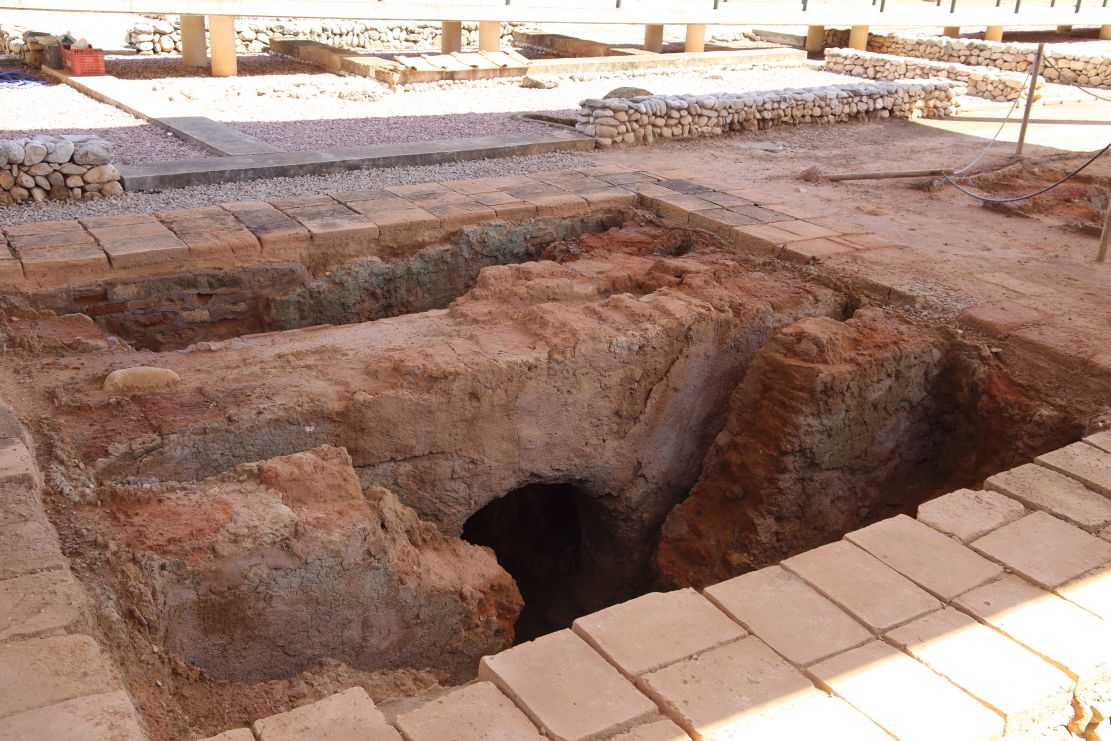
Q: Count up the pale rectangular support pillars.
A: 12